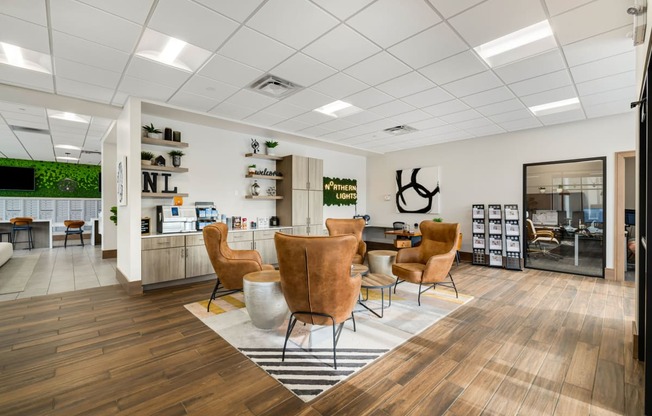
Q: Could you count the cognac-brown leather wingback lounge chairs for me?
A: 4